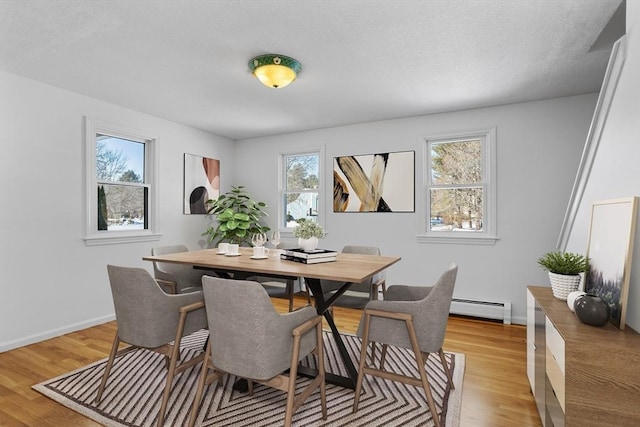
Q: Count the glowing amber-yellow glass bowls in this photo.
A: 1